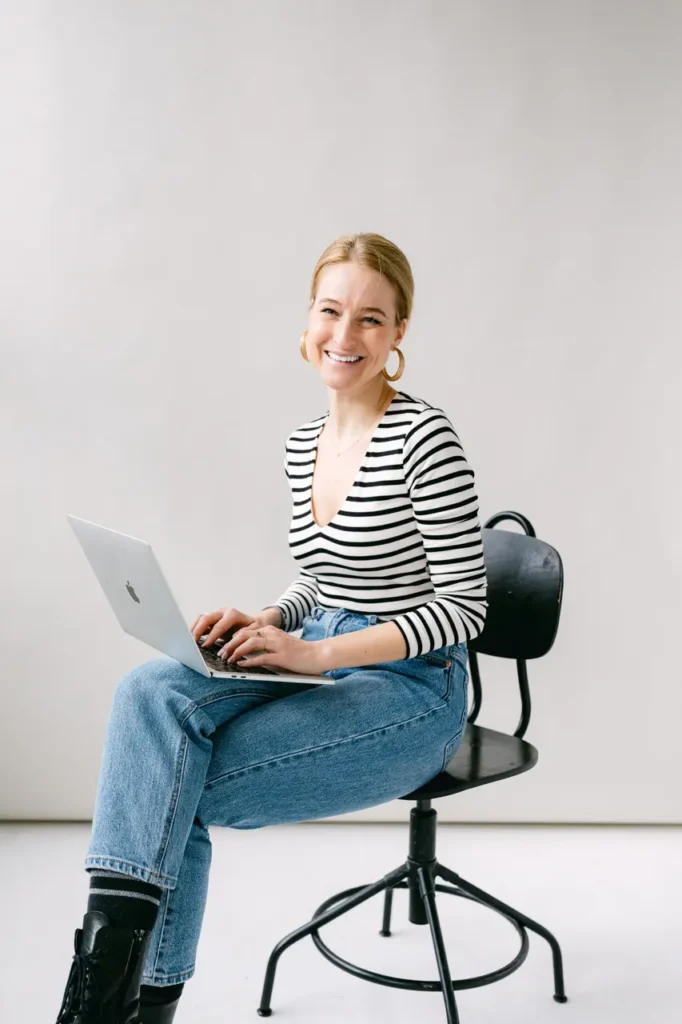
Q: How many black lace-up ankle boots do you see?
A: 2